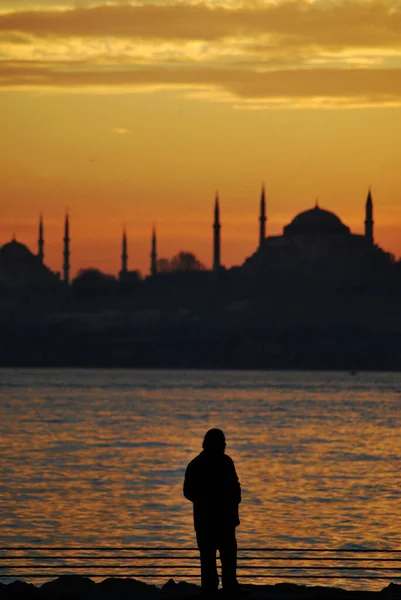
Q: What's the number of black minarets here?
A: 7